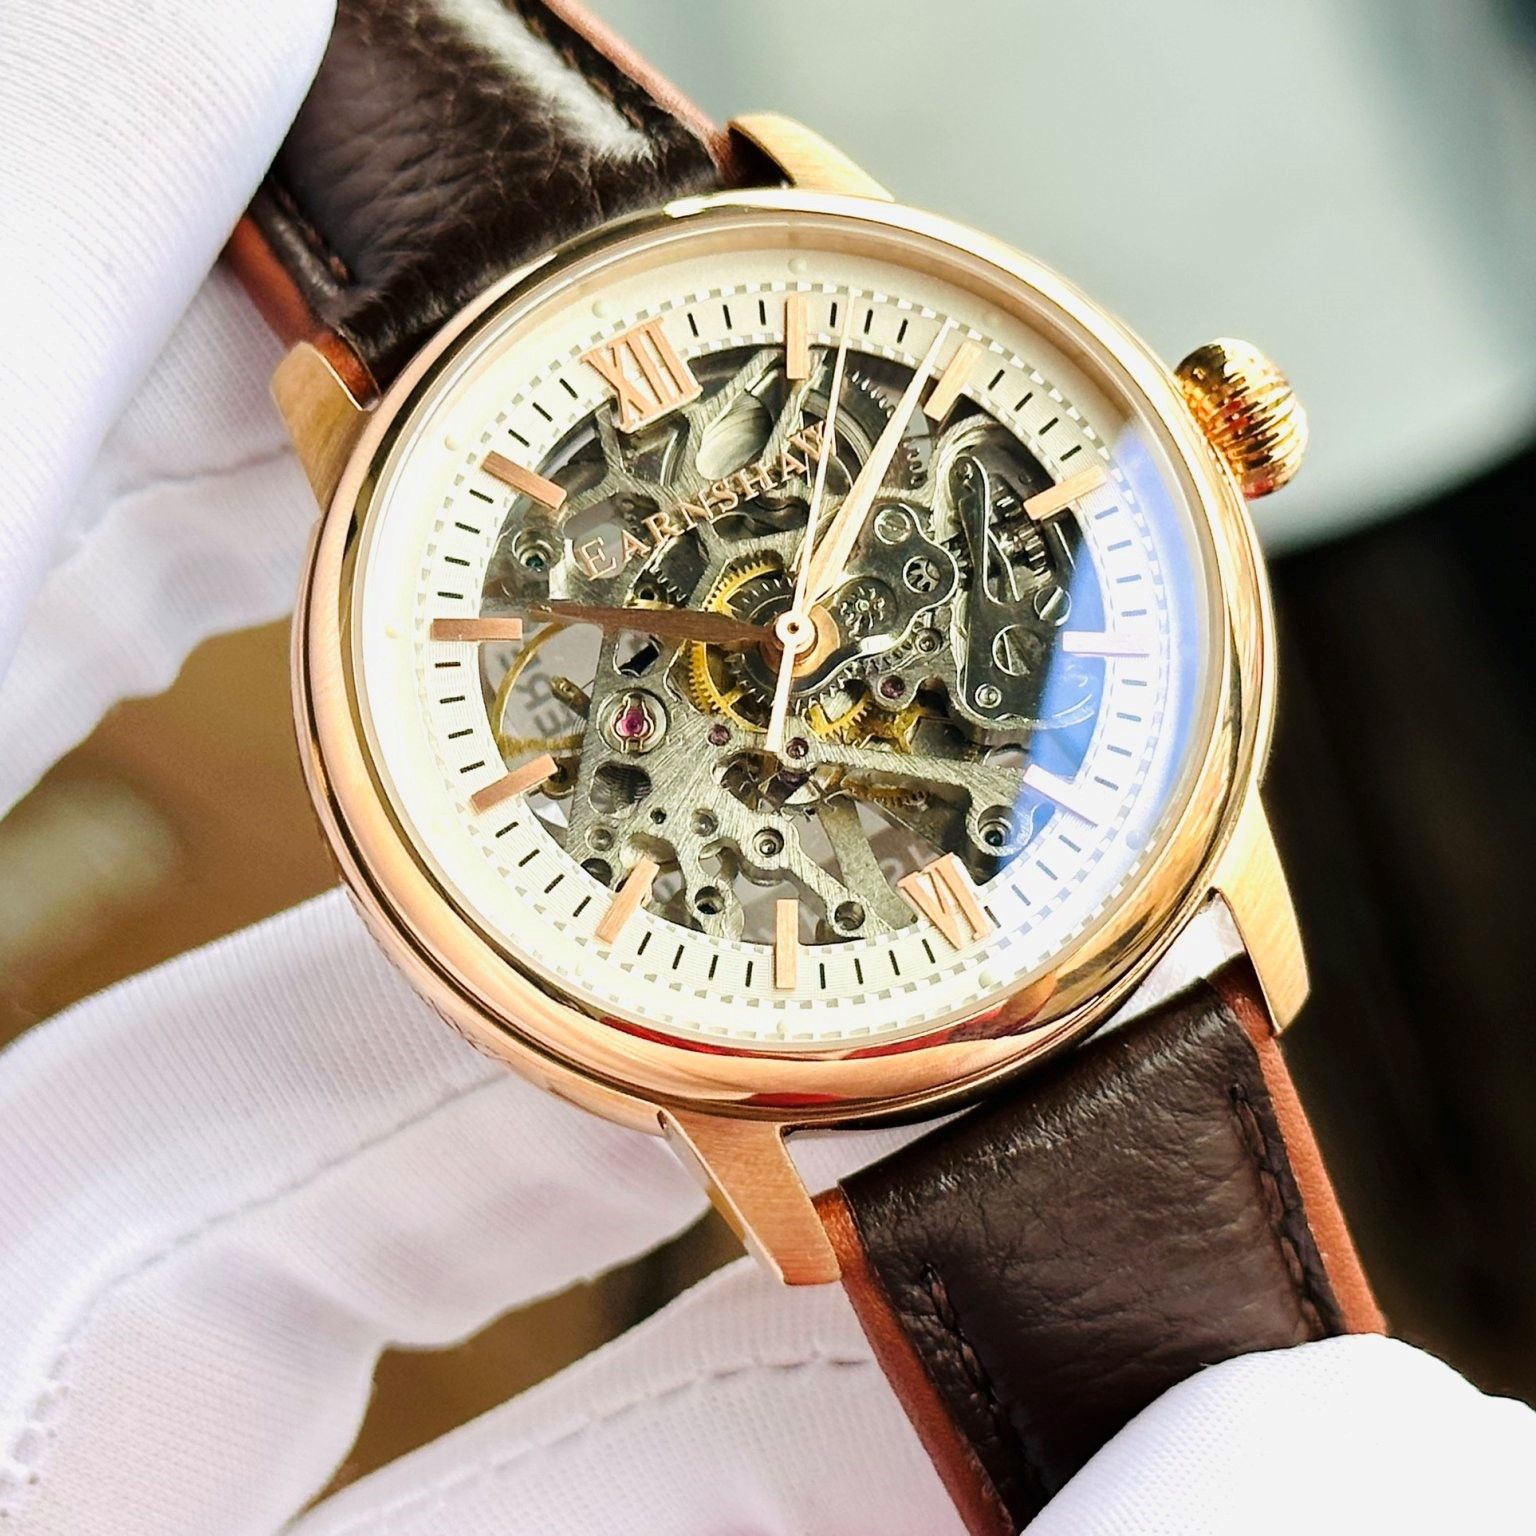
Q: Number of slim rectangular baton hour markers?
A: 10